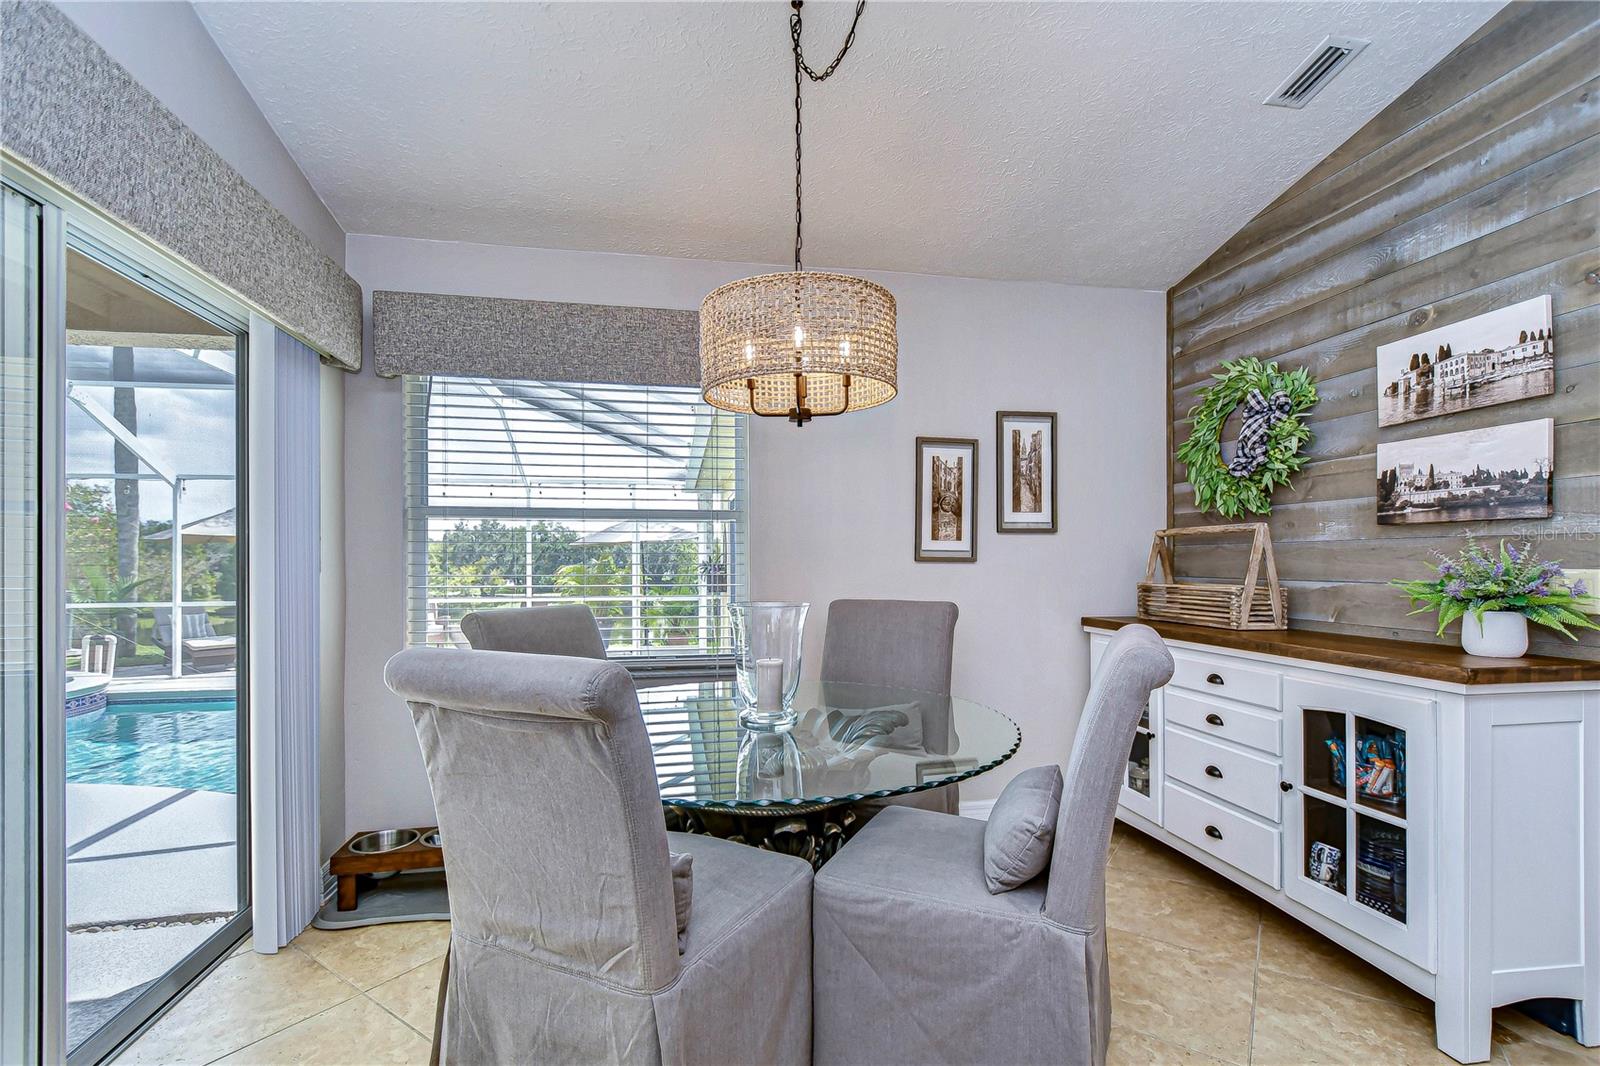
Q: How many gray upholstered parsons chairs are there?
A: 4